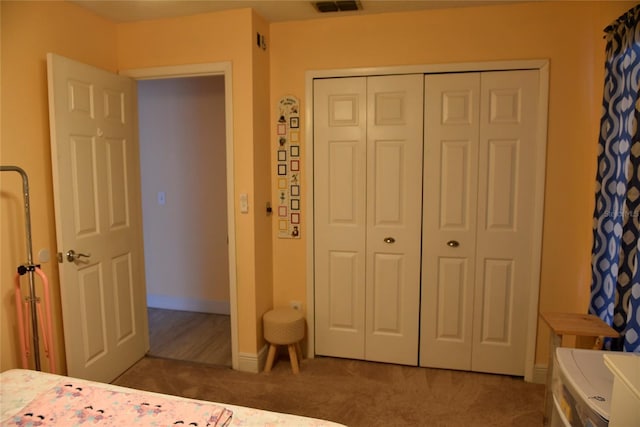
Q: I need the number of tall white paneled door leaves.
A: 5